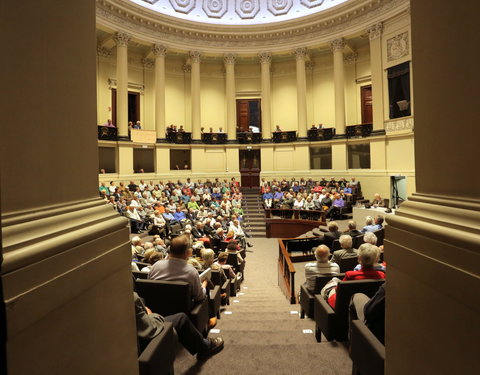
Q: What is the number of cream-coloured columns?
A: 8